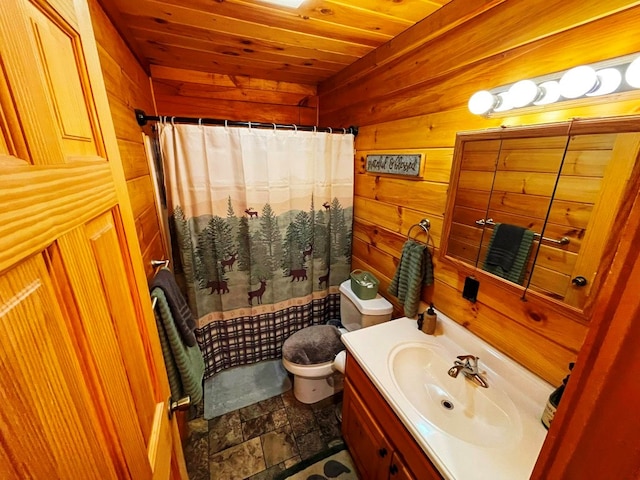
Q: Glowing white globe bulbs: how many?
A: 4